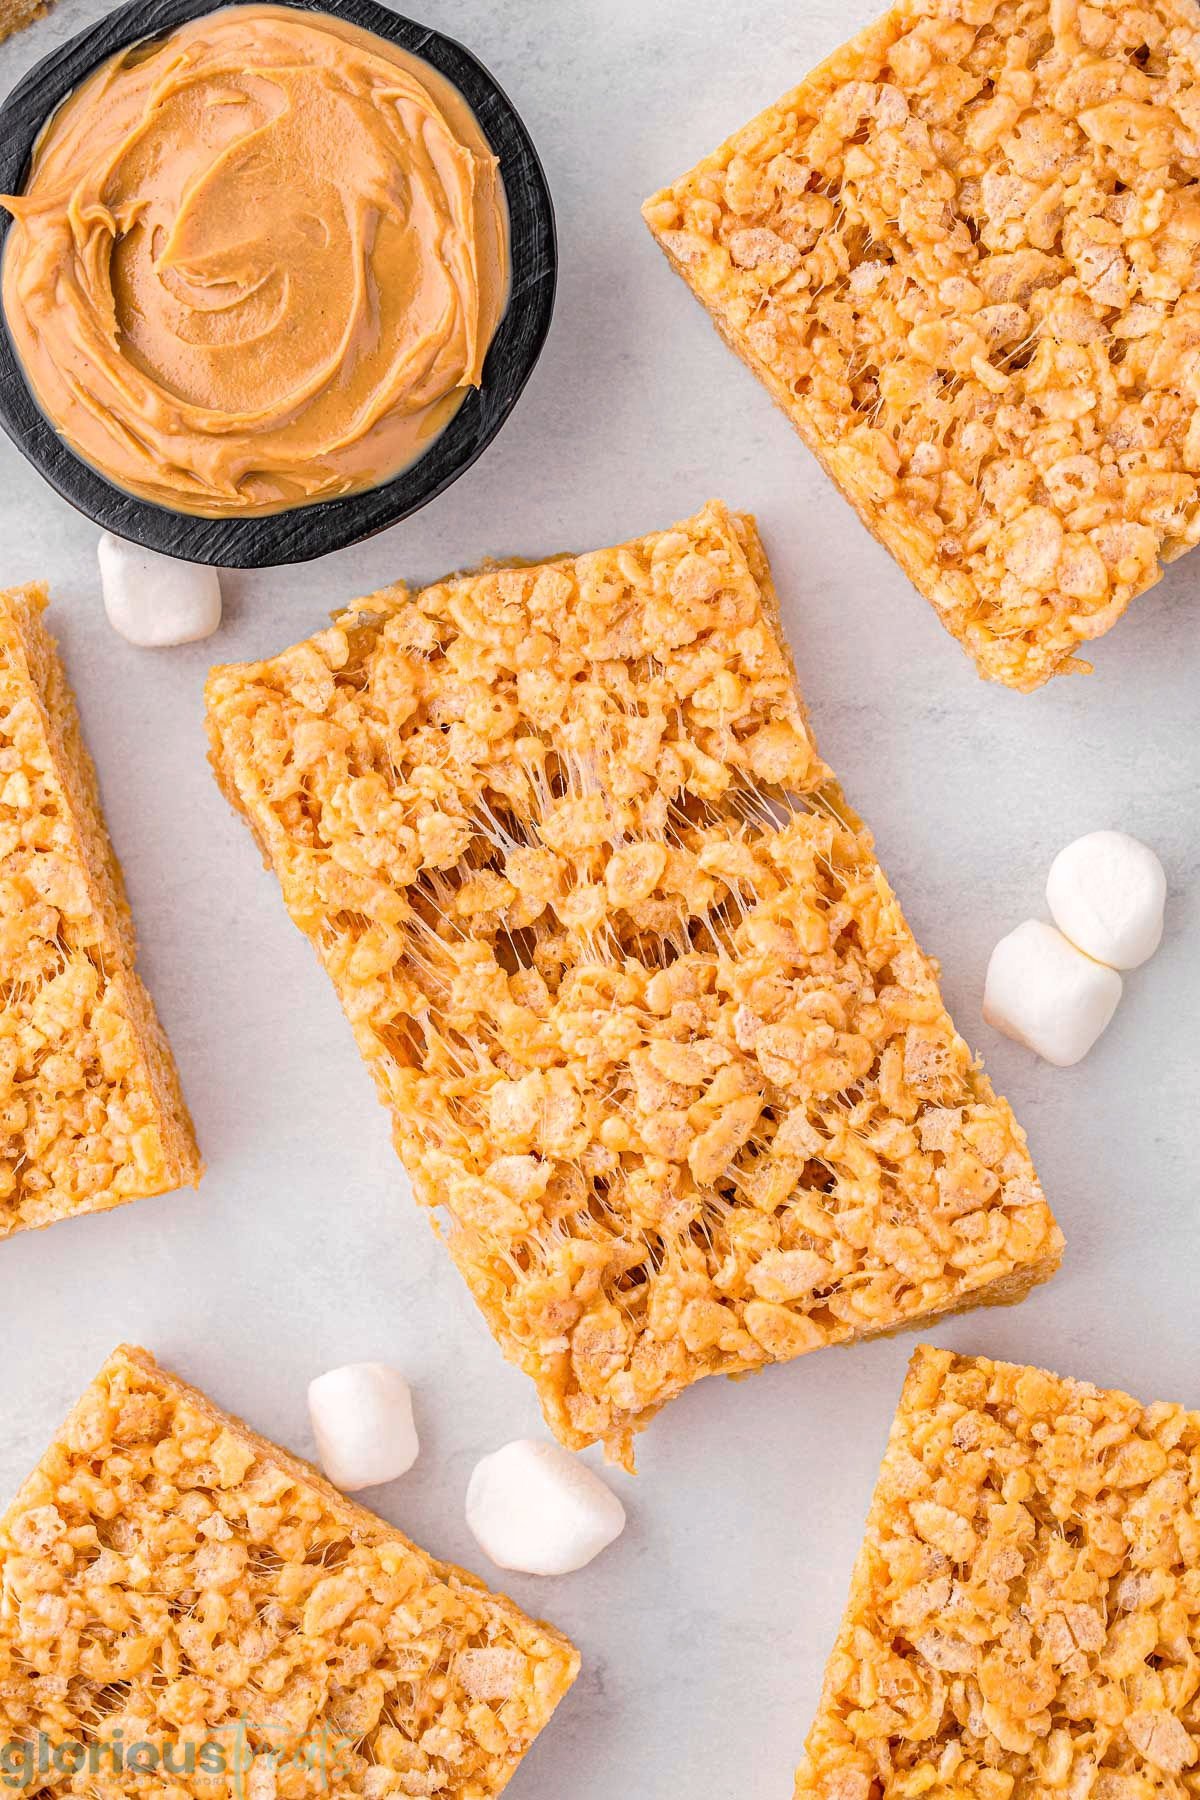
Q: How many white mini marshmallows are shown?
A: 5